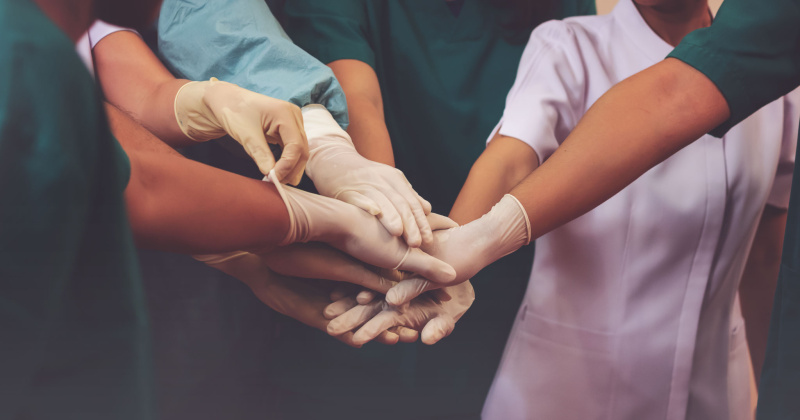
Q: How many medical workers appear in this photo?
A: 6